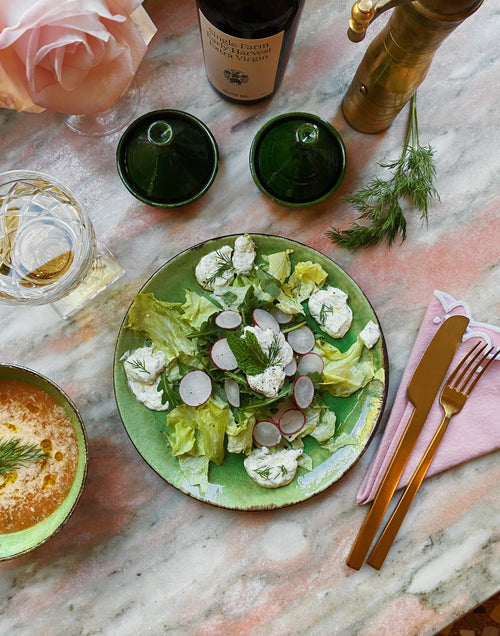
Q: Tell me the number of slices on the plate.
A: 12